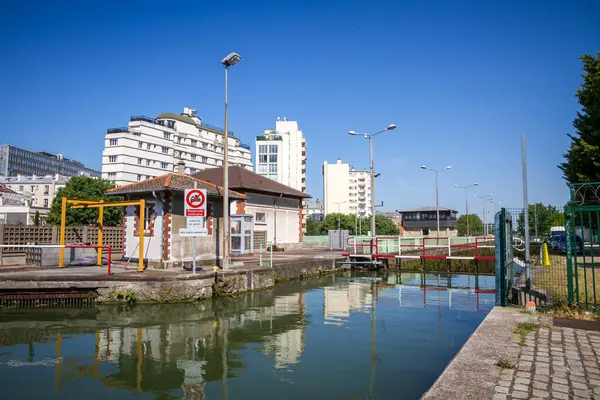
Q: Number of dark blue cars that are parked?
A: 1